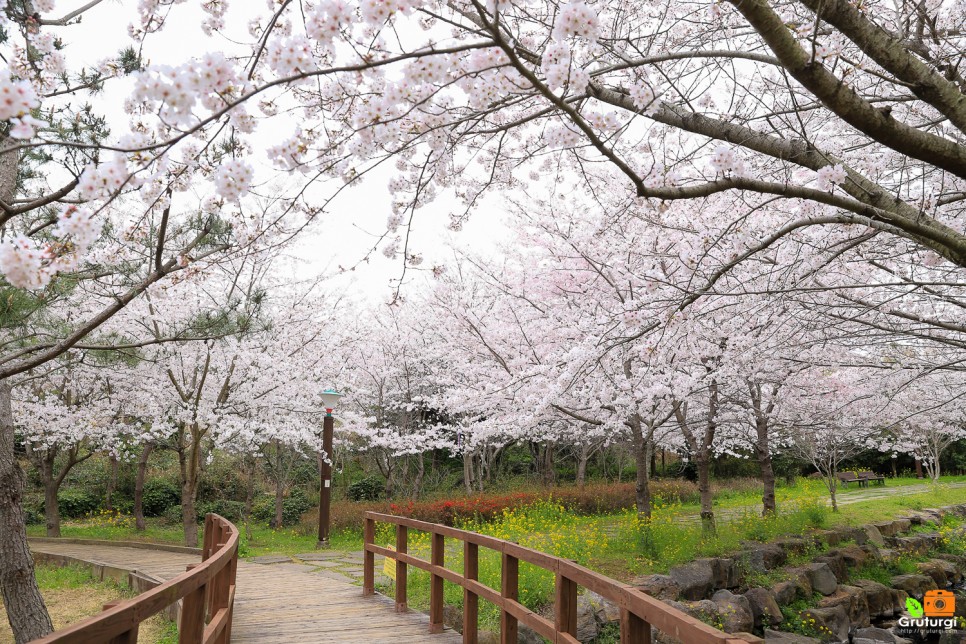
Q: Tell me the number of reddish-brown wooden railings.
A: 2